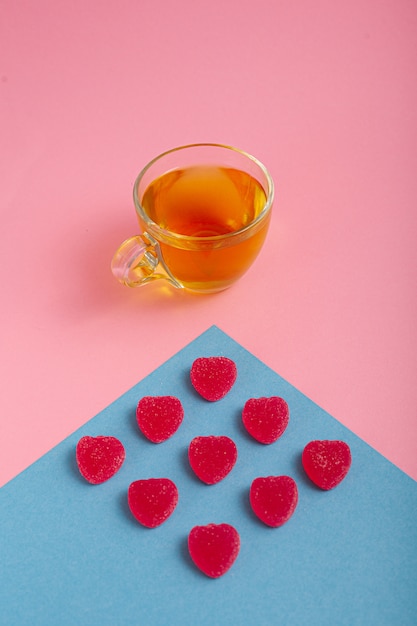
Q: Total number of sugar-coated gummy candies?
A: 9